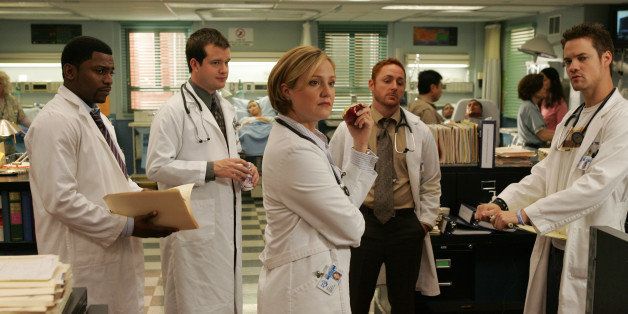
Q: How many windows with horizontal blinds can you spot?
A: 3